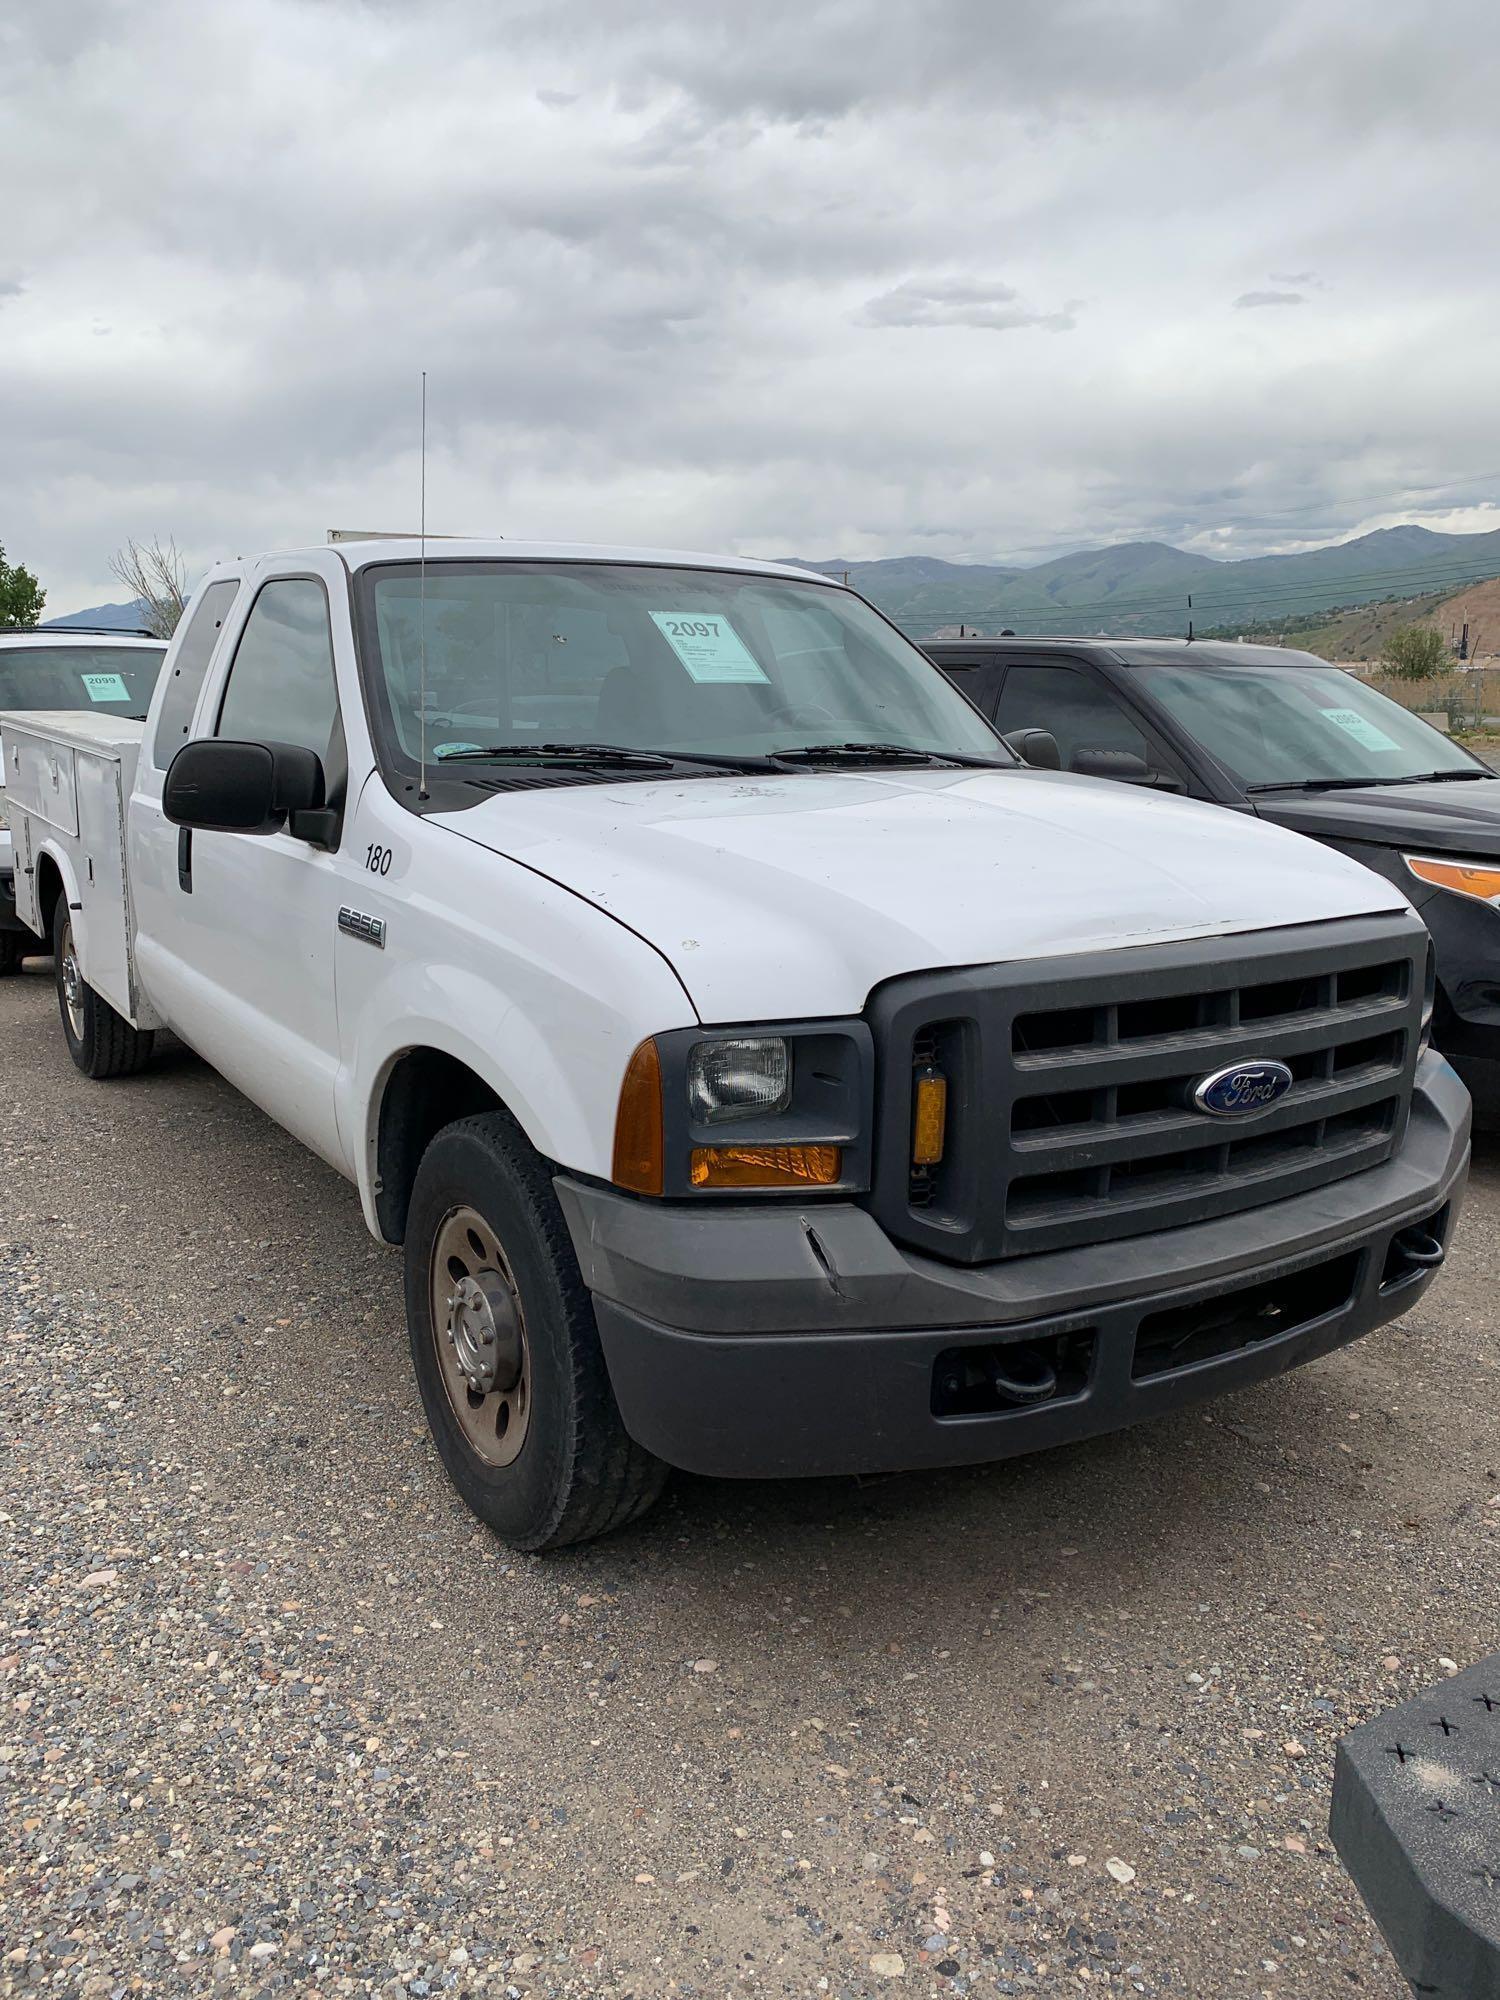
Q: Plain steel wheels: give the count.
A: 2